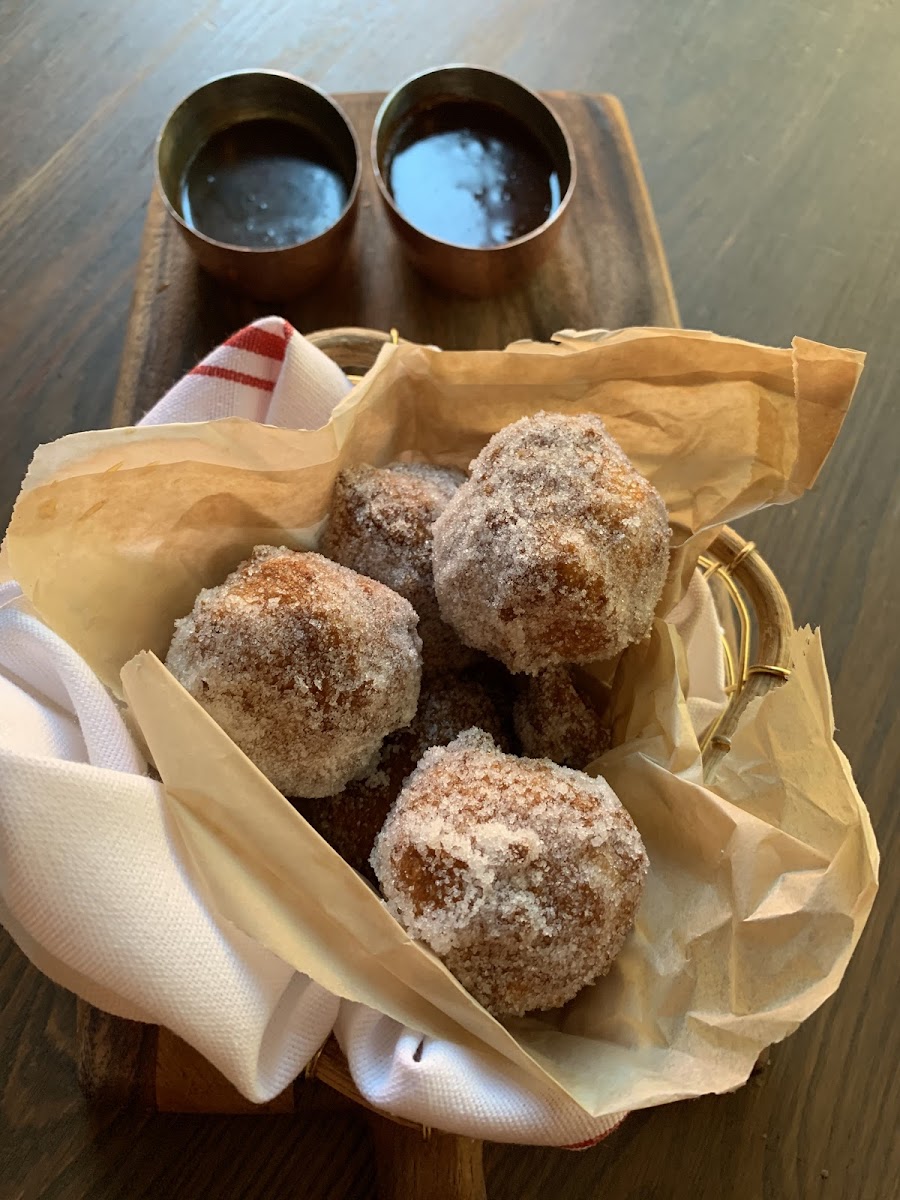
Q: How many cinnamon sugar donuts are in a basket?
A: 6